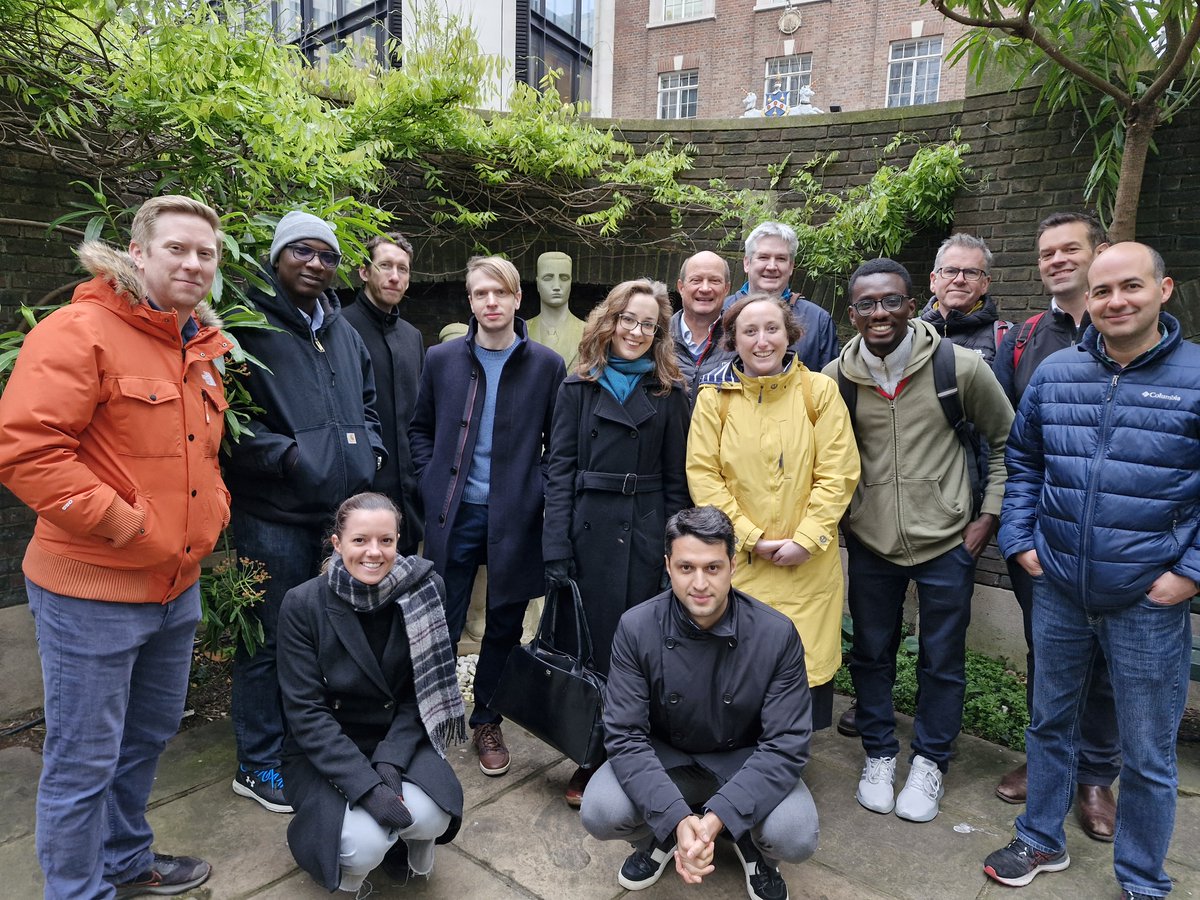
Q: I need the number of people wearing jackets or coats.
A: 14